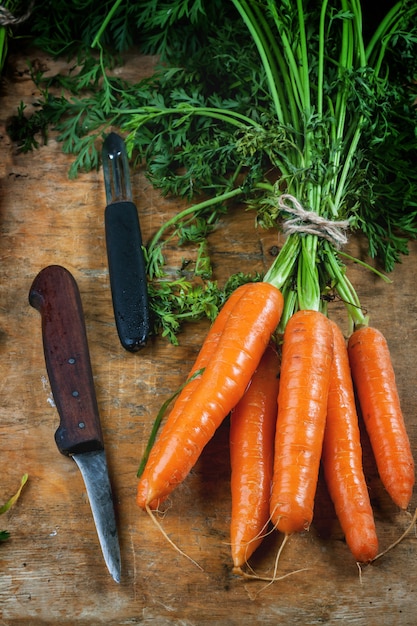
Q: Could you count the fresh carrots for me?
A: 6